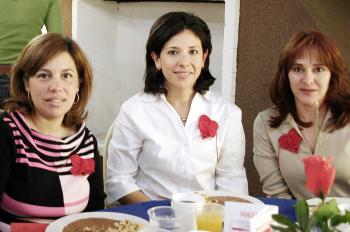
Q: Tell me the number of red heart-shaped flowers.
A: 3